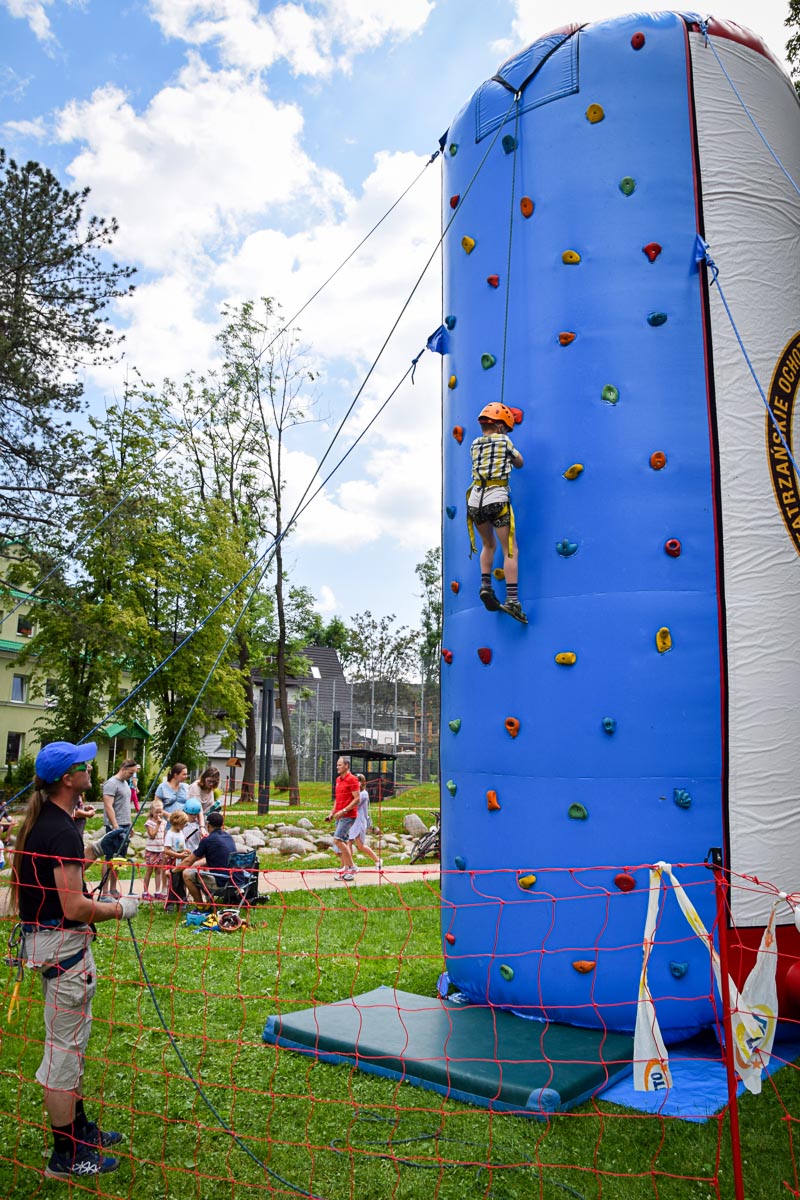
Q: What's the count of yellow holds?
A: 9